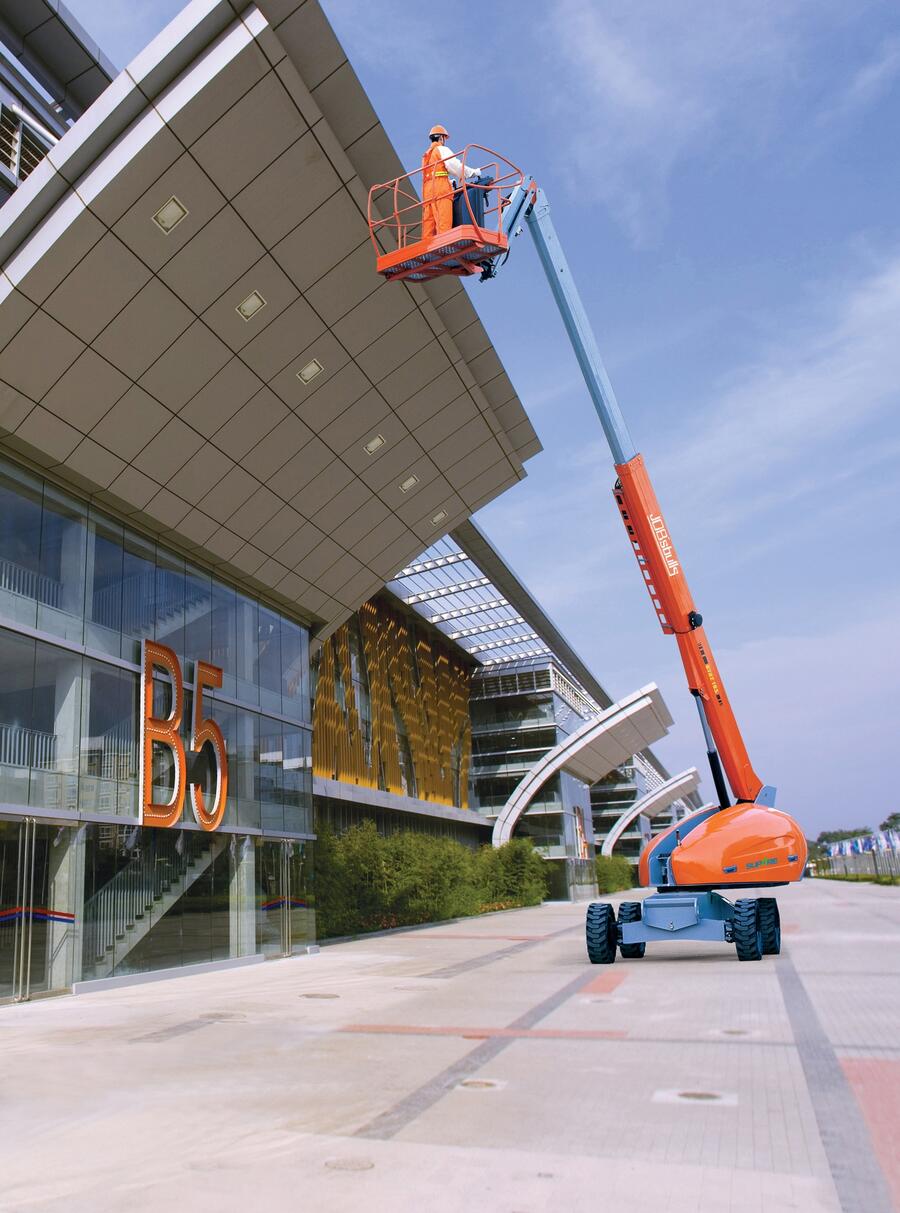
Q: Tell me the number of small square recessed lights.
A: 6